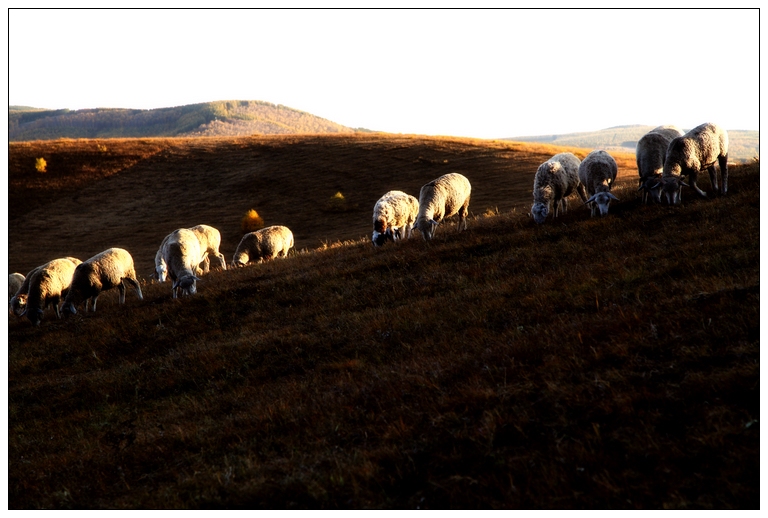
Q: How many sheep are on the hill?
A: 13